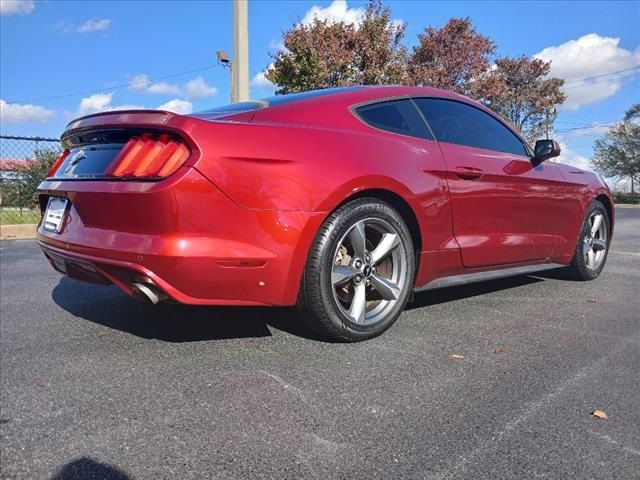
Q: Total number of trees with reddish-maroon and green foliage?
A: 3